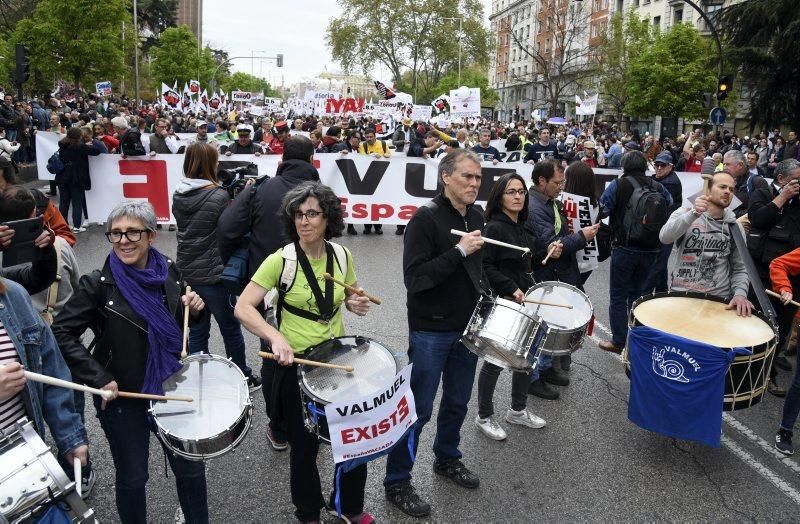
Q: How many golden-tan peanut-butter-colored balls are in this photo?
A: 0